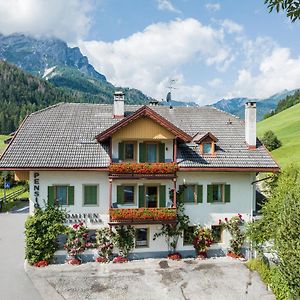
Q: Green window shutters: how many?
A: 14